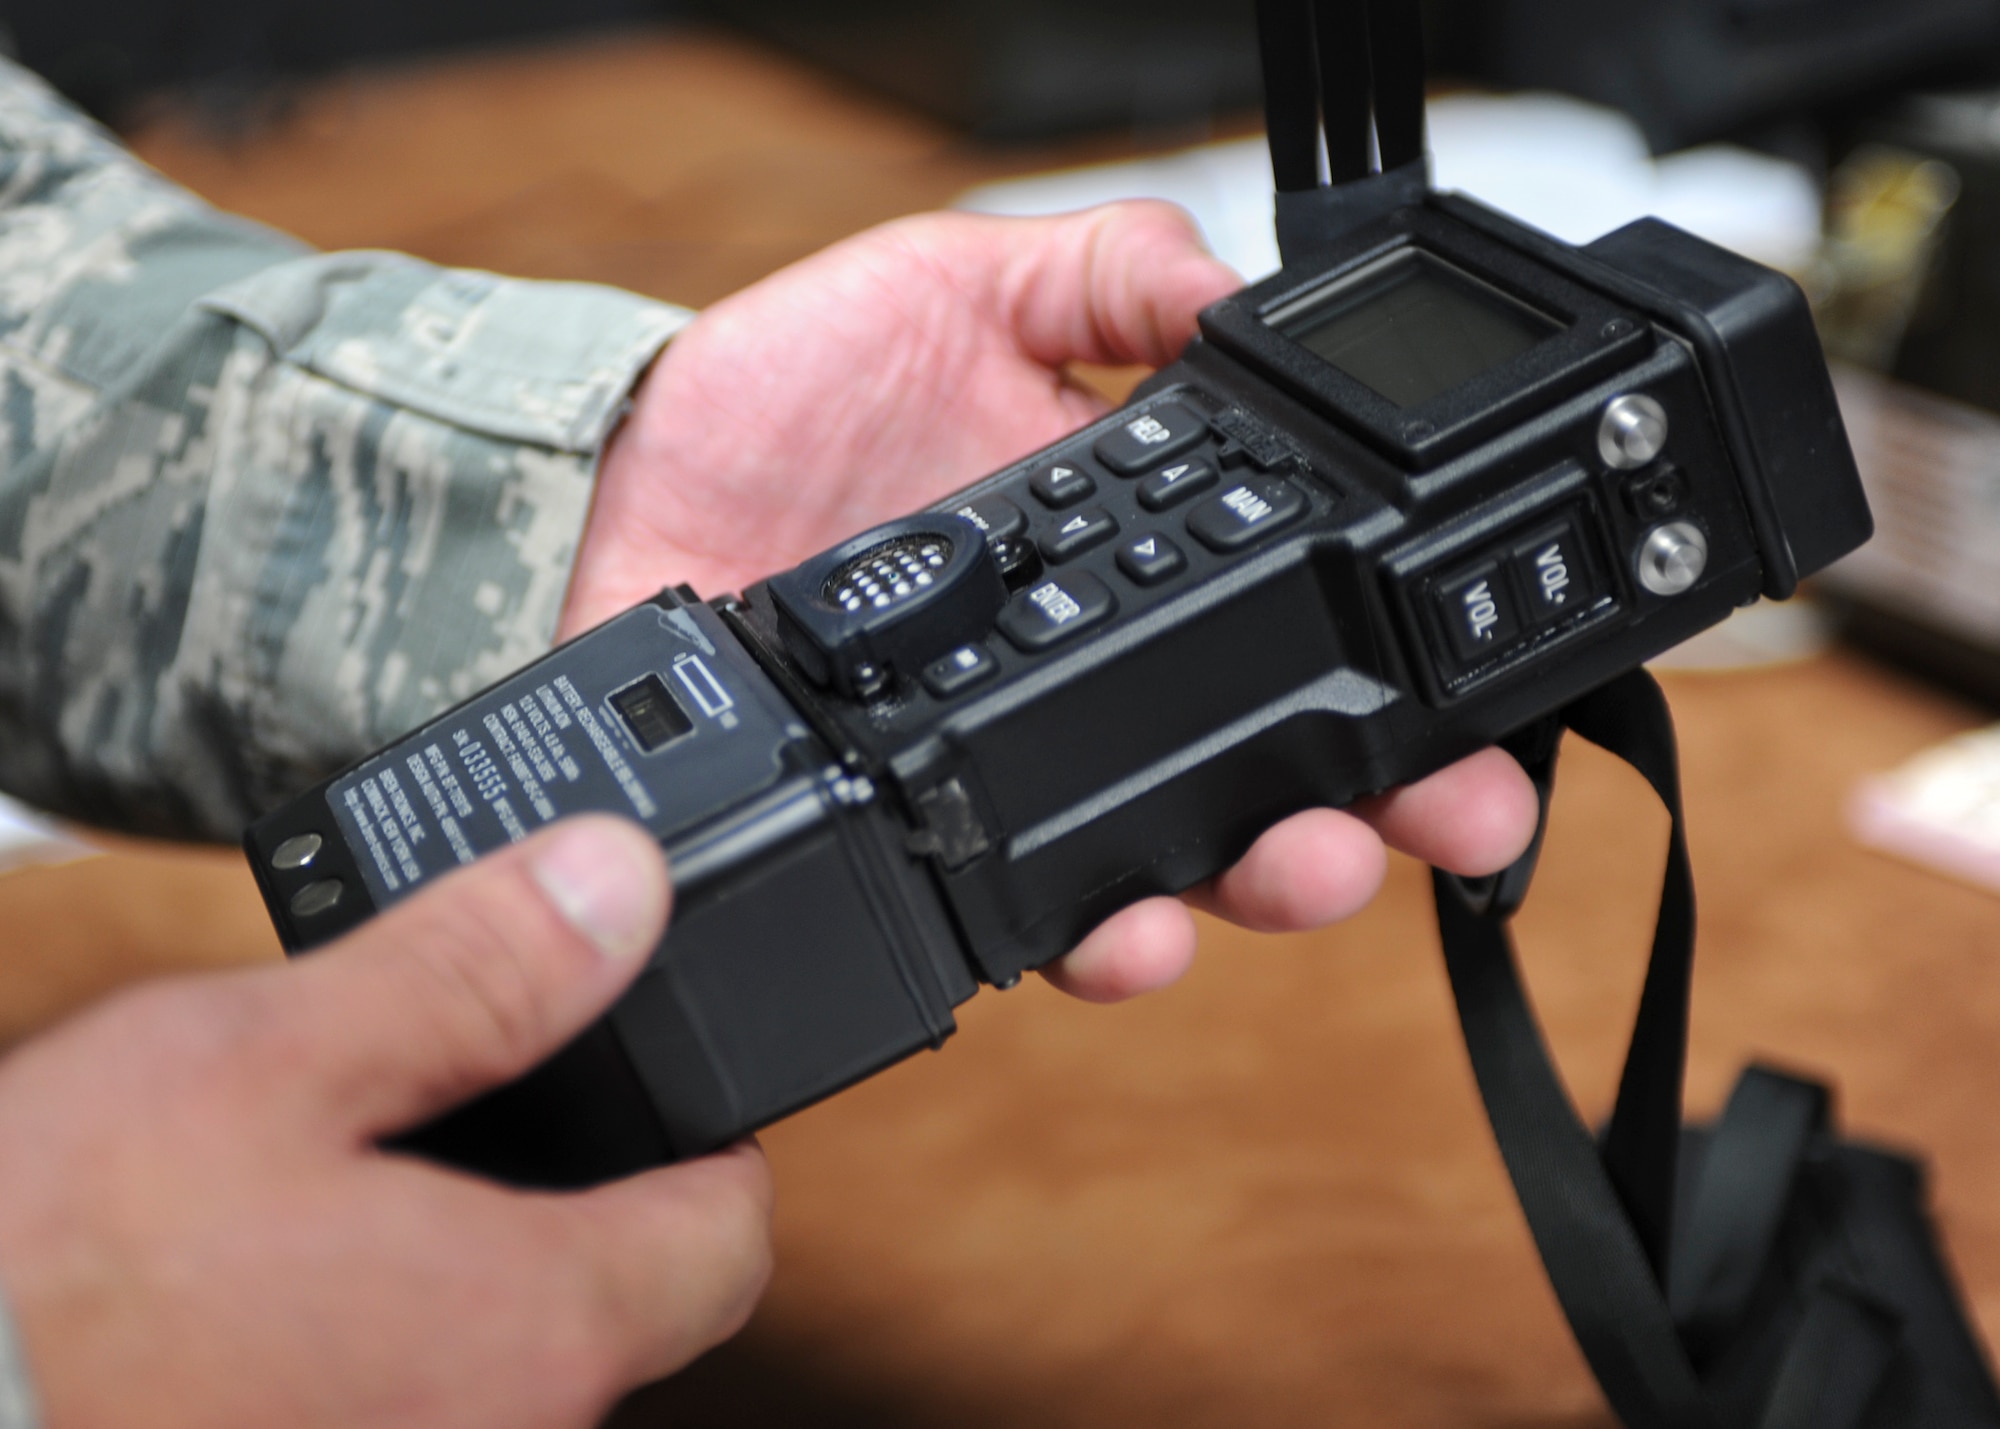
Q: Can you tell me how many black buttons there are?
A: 11